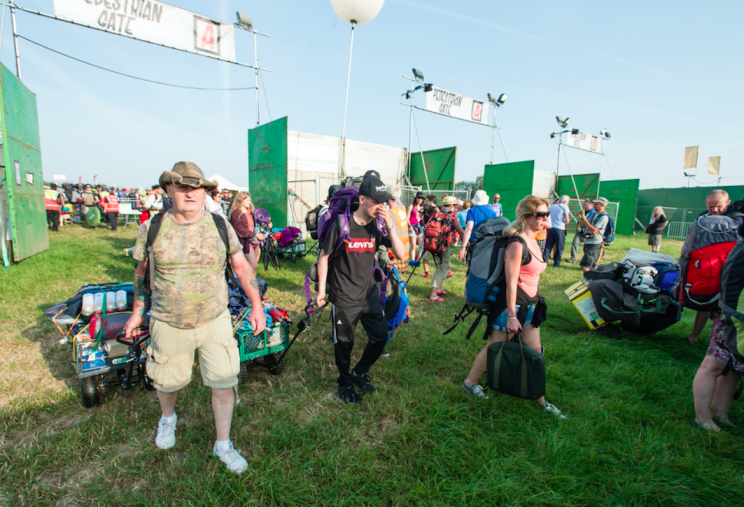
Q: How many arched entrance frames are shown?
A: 3